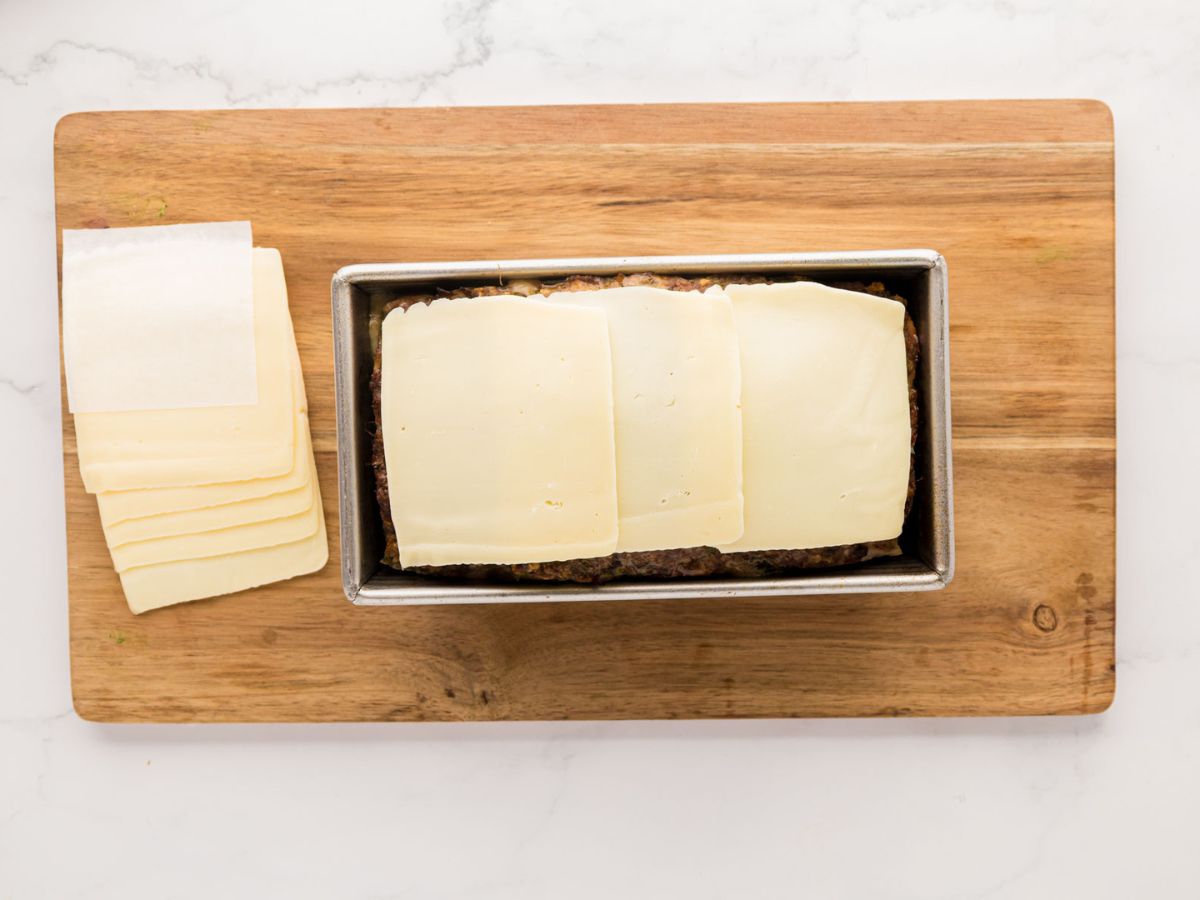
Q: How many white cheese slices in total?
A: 8